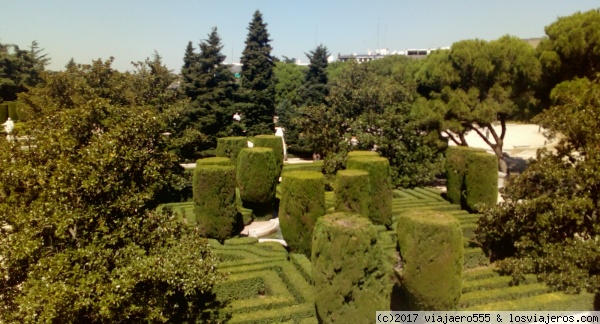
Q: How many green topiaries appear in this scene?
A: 13